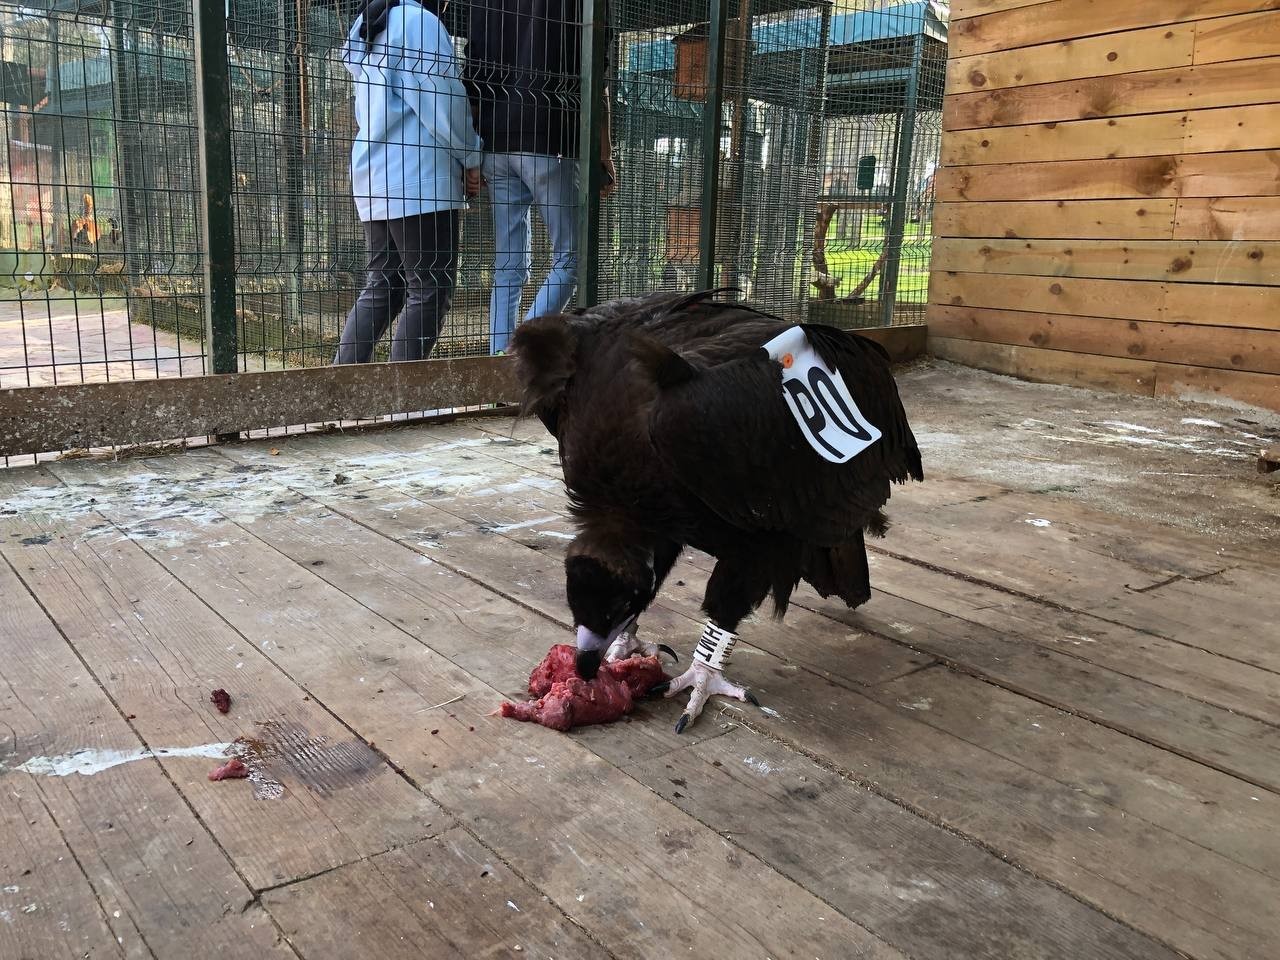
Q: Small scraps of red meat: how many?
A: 2